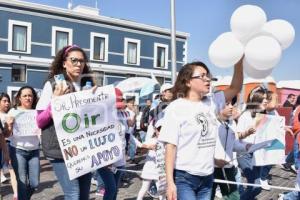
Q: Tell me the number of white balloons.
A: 5